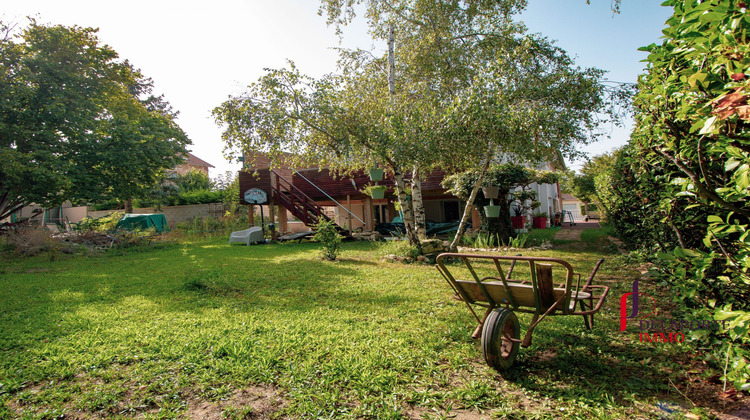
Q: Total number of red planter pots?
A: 2